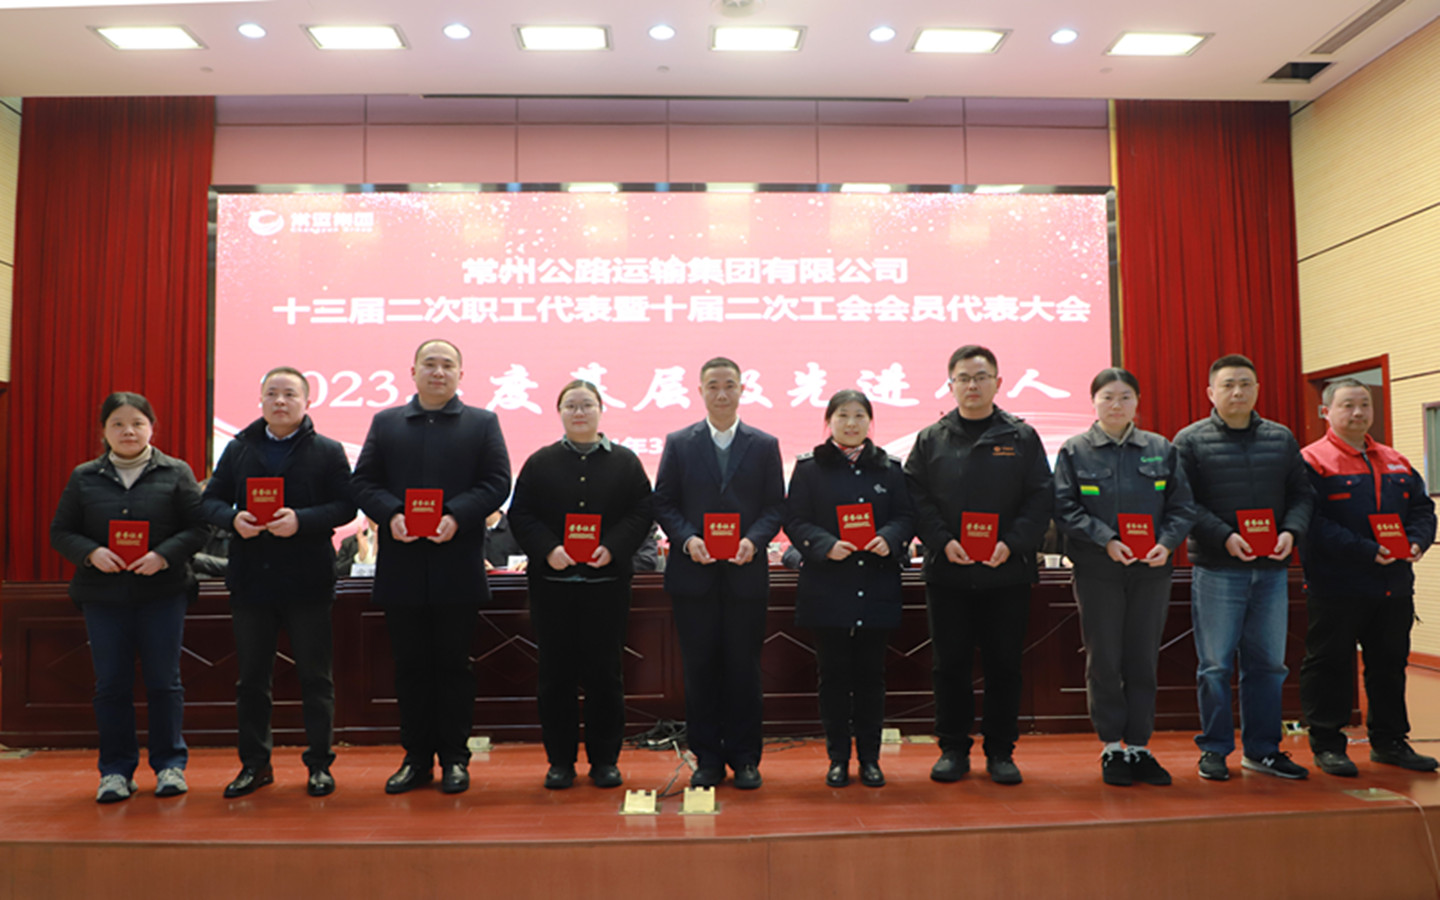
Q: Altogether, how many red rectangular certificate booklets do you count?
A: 10